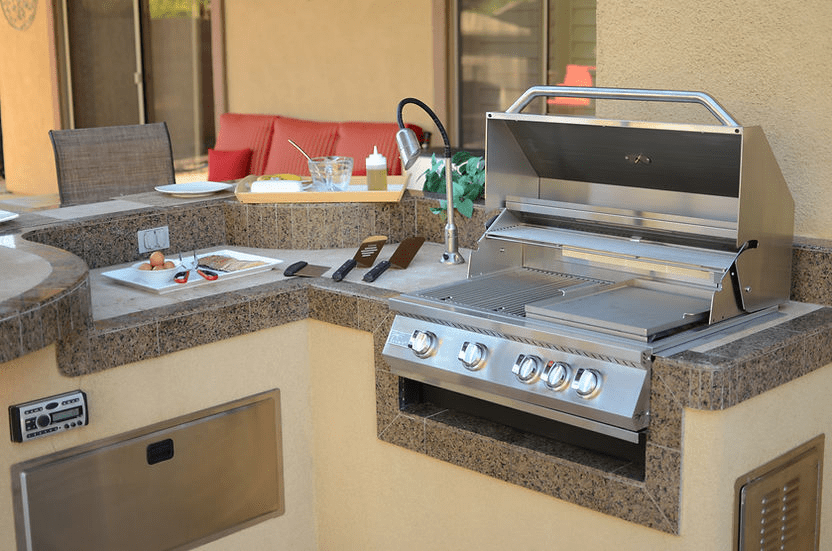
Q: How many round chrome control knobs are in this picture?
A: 5